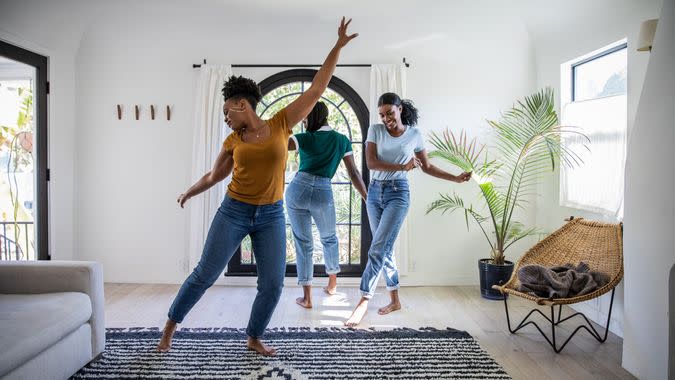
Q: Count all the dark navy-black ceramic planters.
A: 1